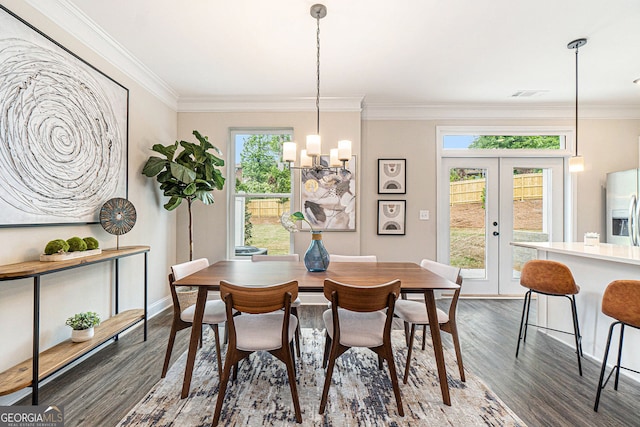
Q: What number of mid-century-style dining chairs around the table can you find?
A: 6